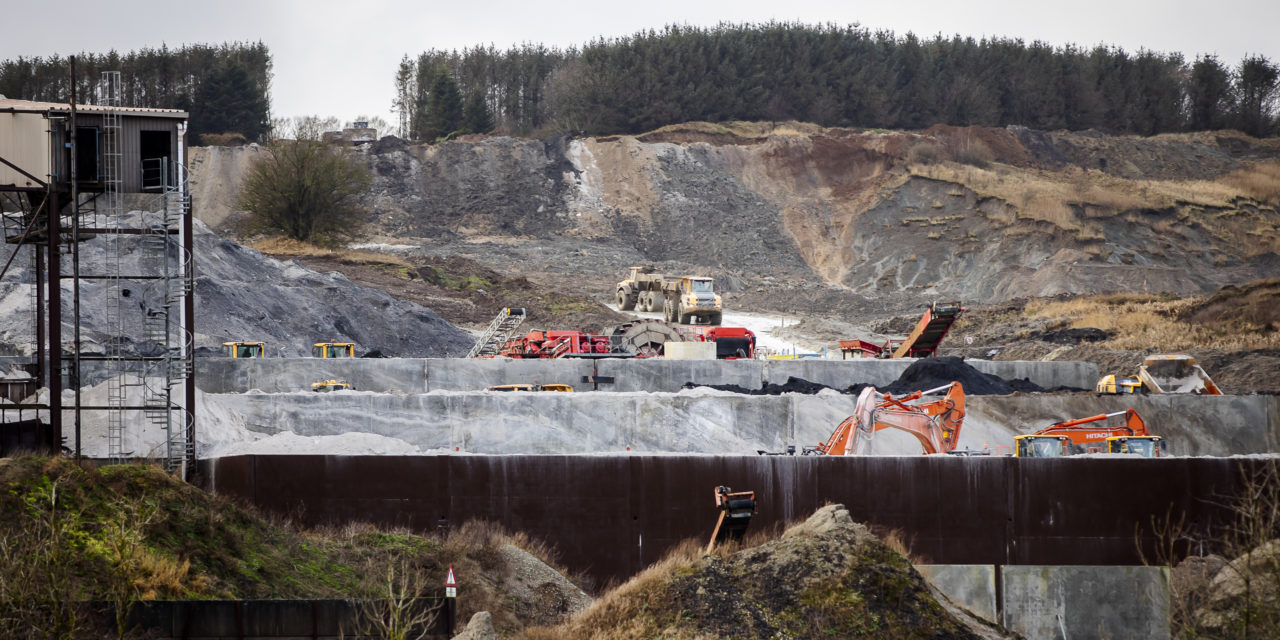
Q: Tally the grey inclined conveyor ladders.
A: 1